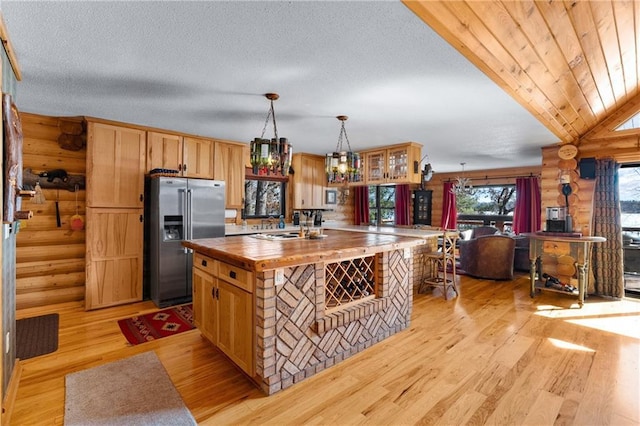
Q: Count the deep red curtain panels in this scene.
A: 4